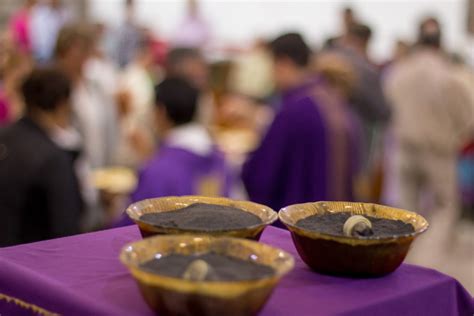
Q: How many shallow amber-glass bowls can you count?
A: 3